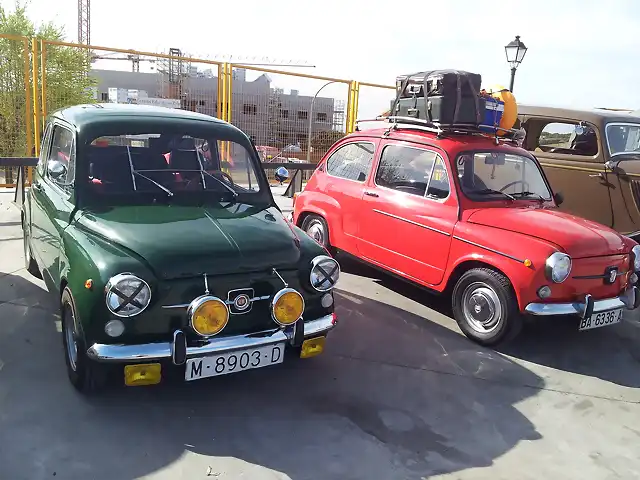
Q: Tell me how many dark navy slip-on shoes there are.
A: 0